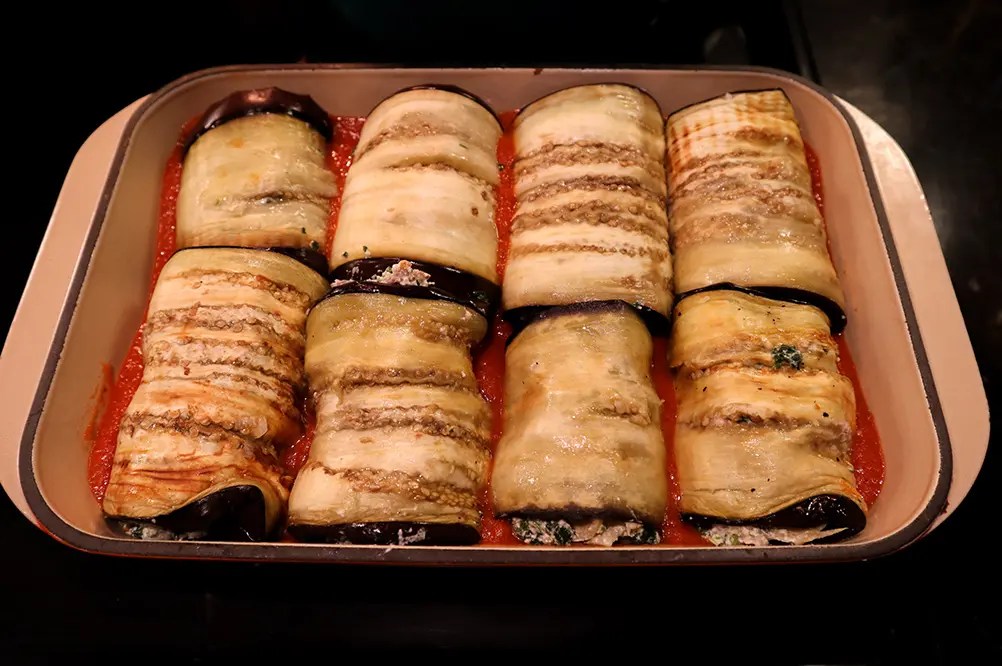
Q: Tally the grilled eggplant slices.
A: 8